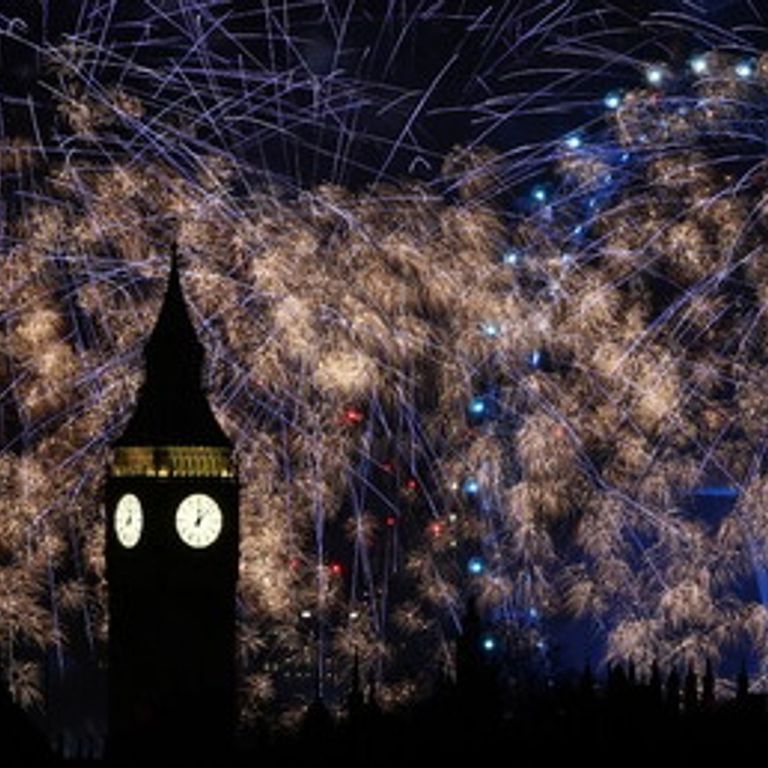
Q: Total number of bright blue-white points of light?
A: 12